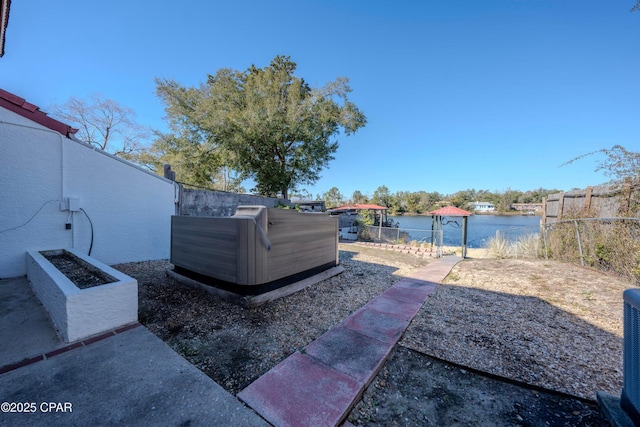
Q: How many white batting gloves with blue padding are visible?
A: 0